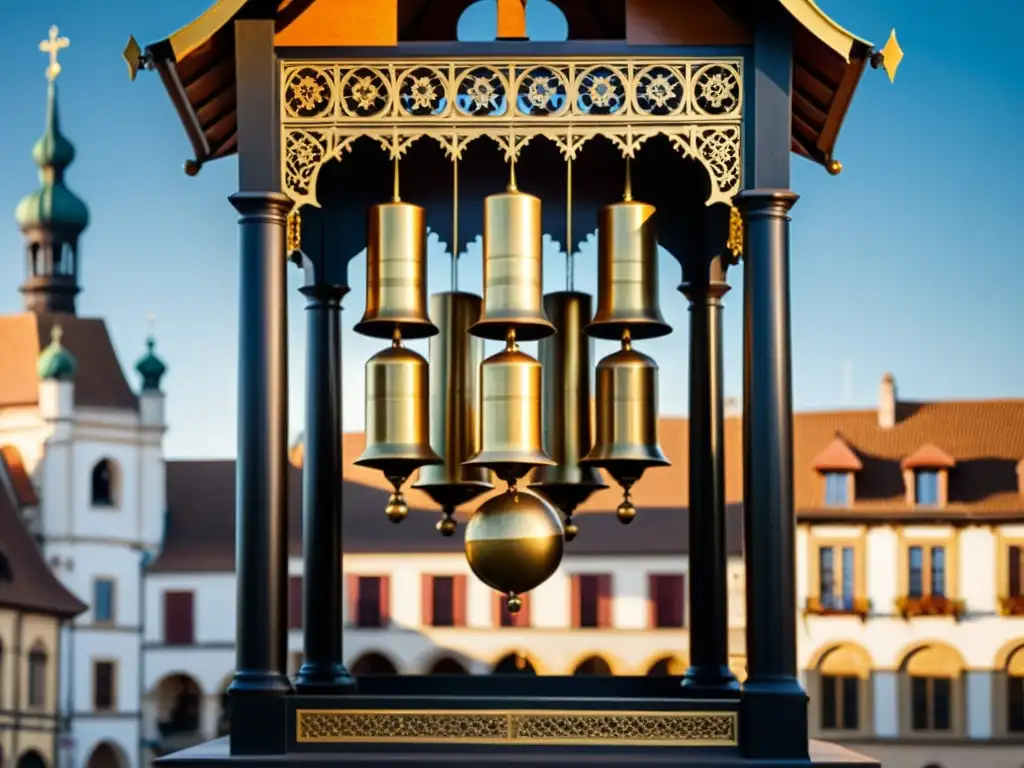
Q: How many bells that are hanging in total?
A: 8